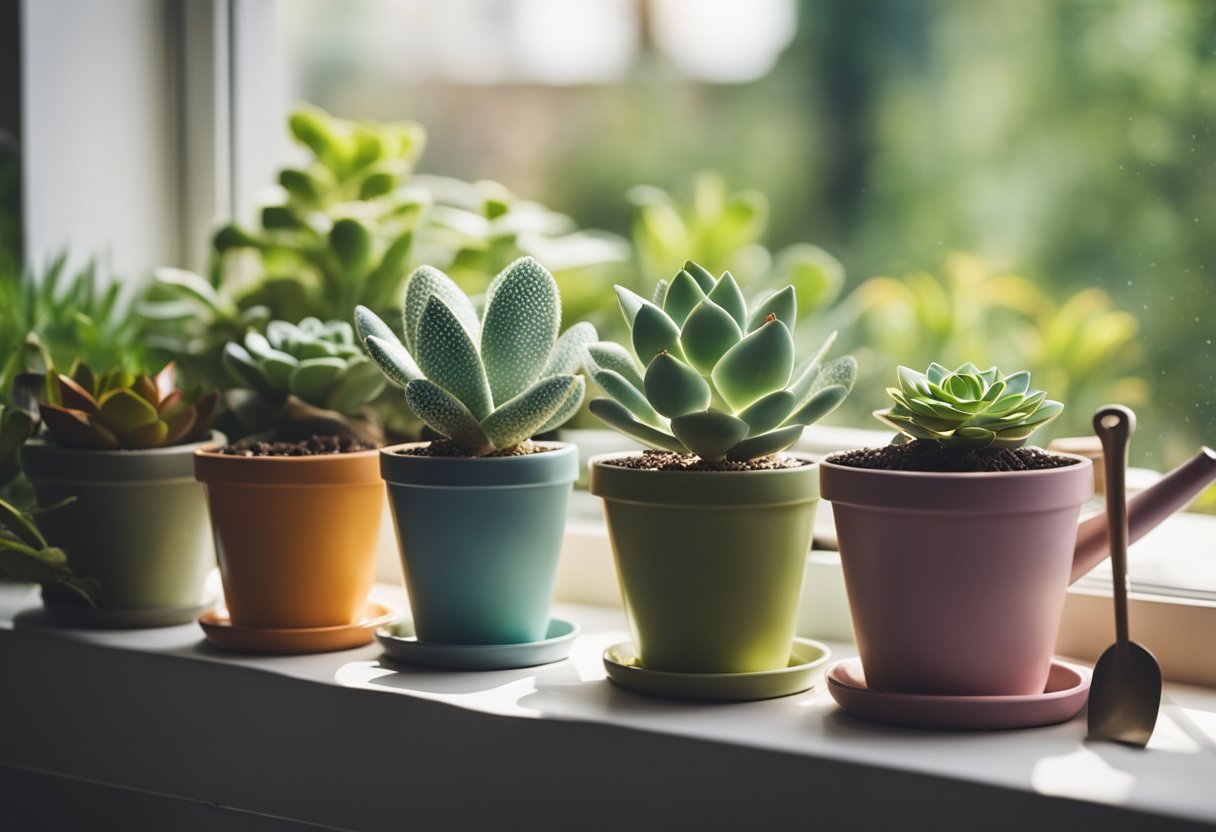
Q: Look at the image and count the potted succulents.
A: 5